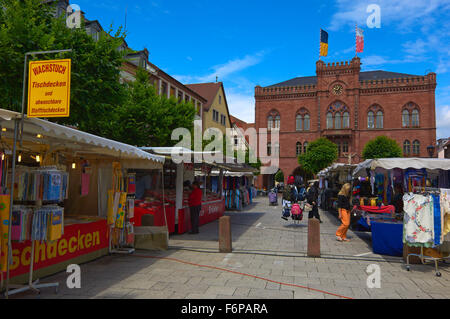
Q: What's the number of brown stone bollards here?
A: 2